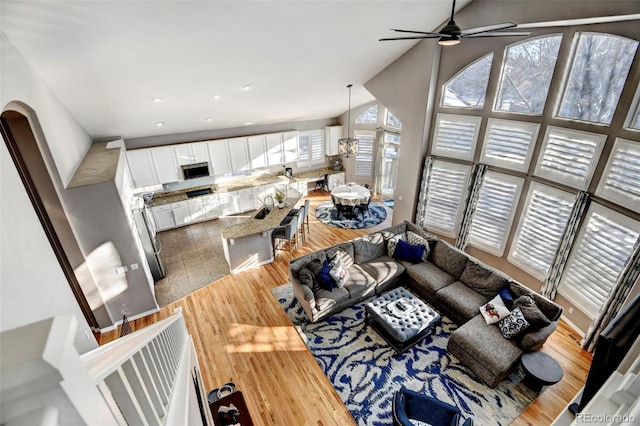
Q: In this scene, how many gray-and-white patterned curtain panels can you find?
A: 4